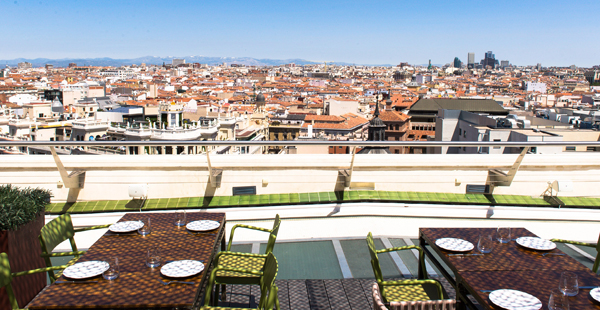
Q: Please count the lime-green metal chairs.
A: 6